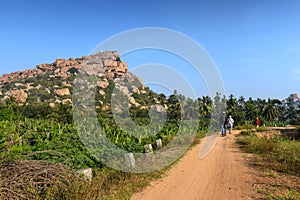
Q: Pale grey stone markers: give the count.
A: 4